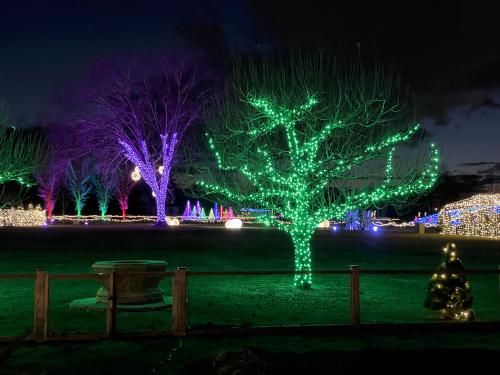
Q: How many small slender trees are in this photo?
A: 4